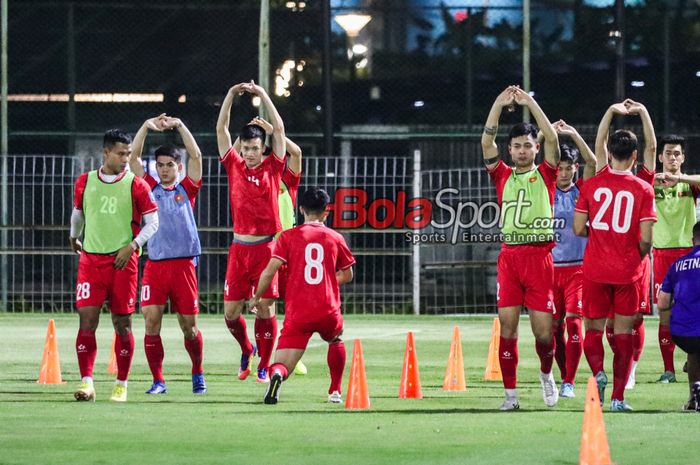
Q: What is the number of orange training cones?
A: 7